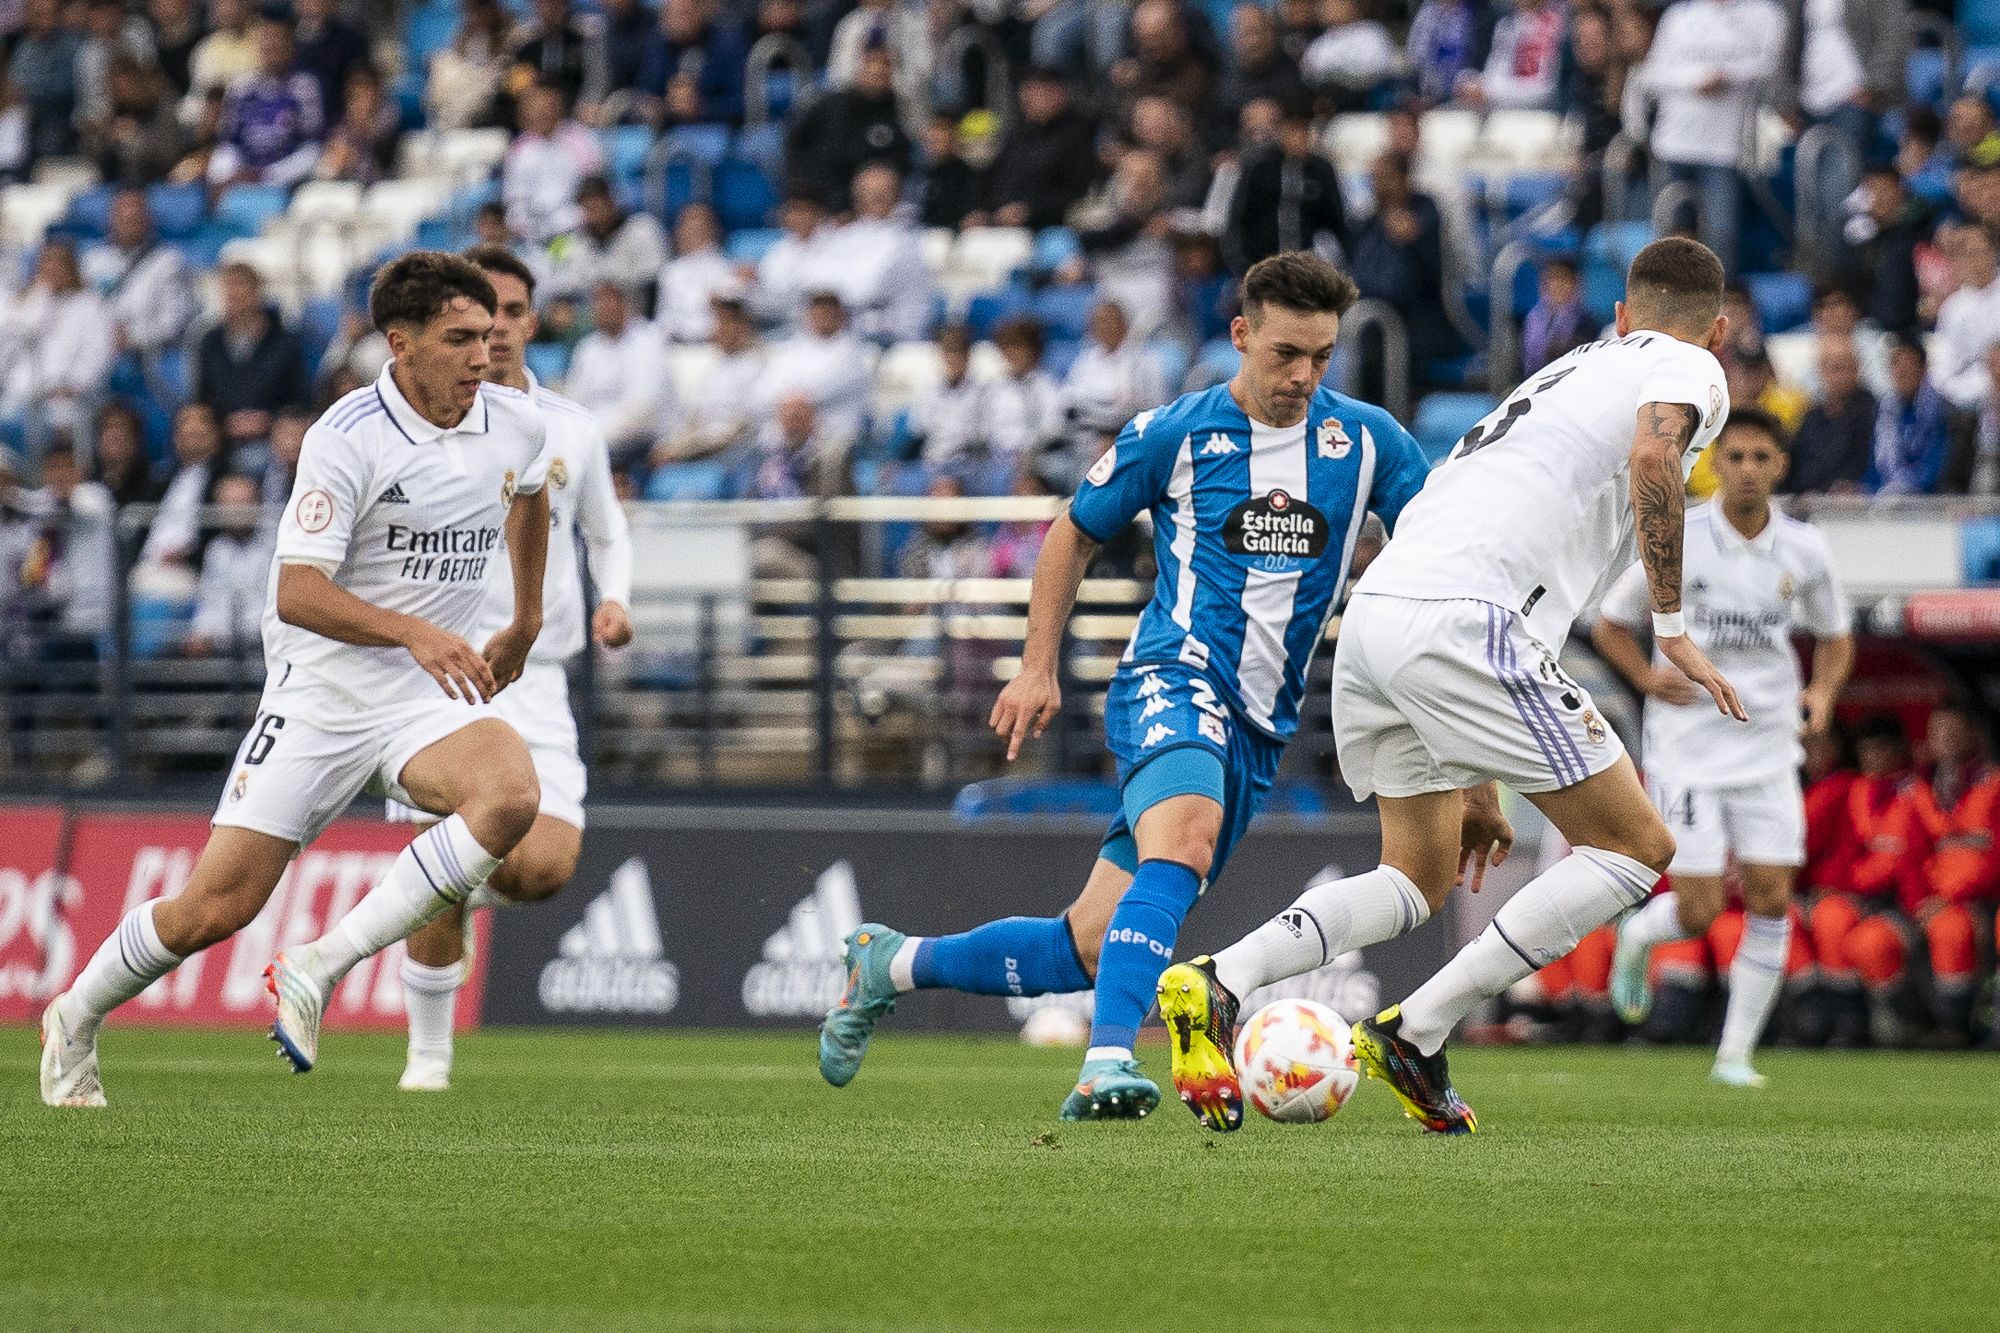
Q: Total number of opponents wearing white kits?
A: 4